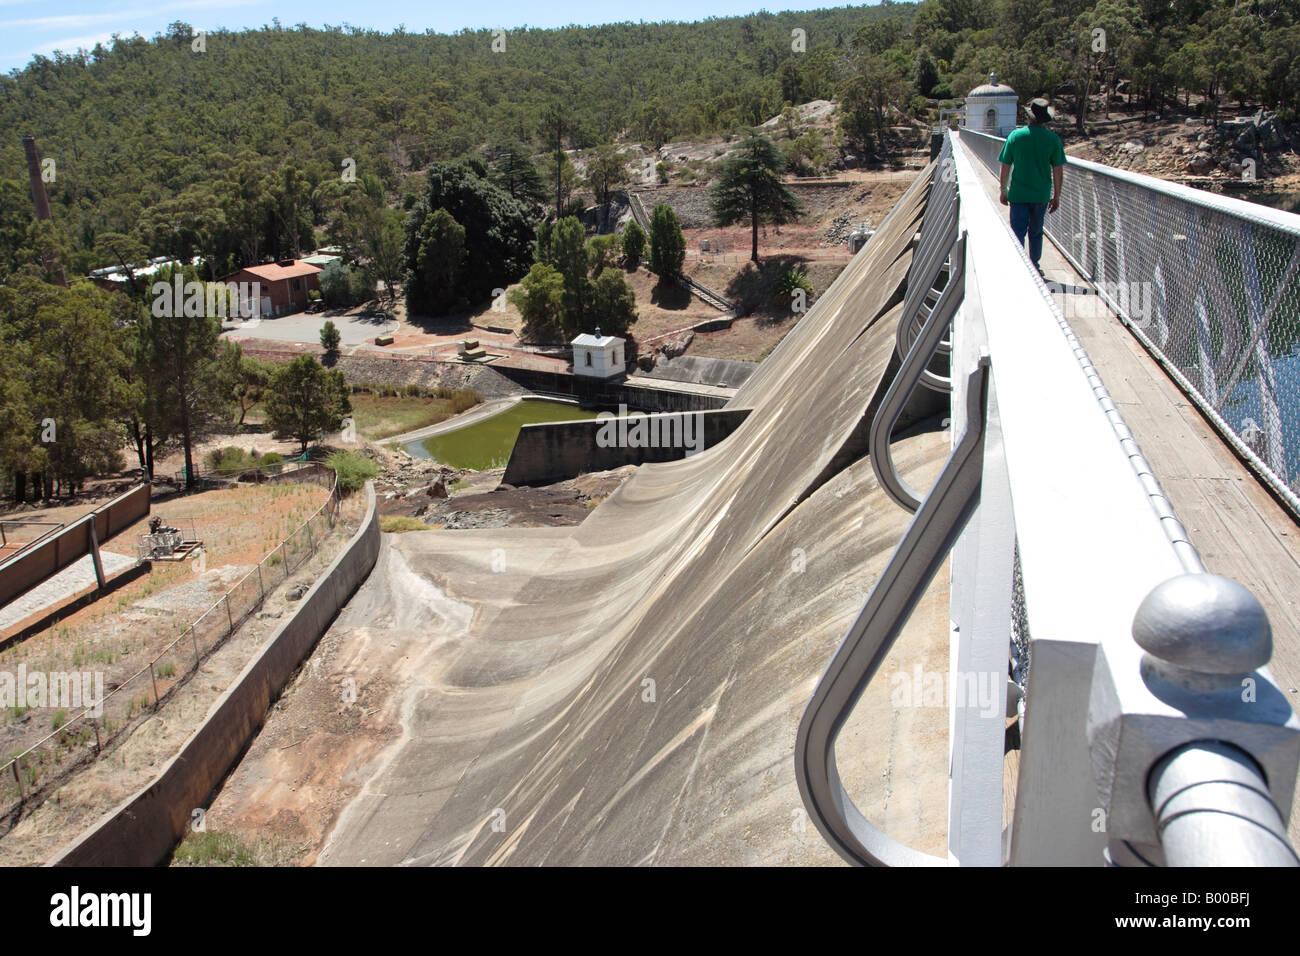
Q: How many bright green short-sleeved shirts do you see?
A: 1